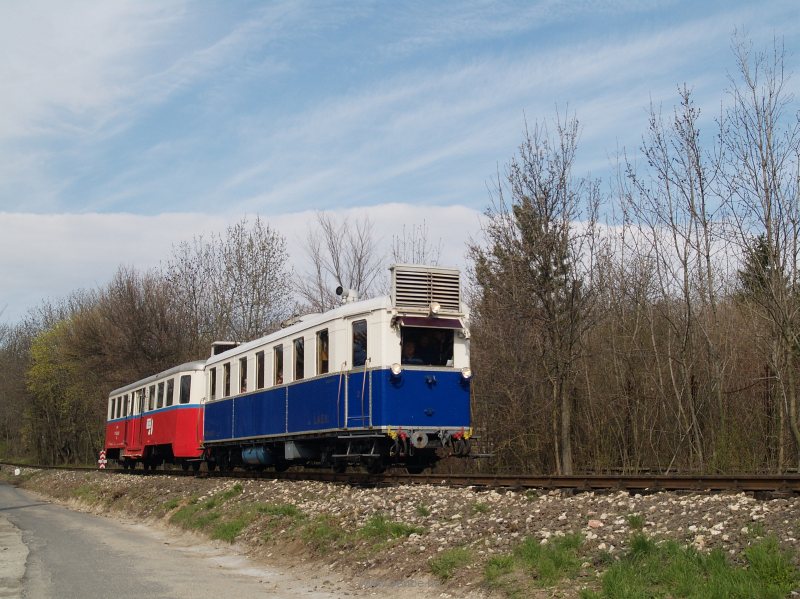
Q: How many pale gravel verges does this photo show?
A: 1